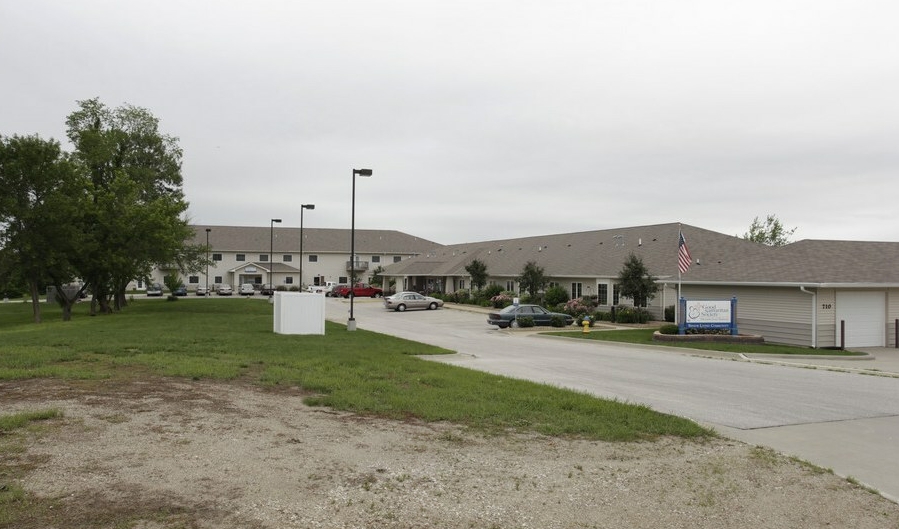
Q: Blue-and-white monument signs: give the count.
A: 1